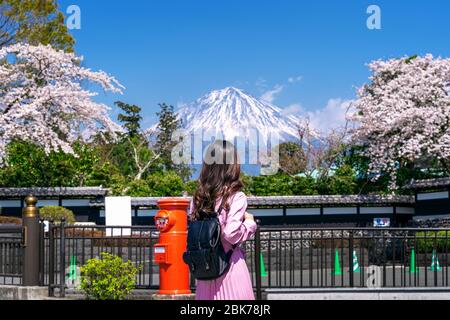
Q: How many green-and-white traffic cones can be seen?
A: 2